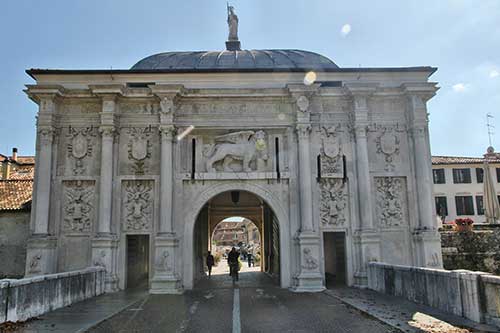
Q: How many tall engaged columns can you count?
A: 6